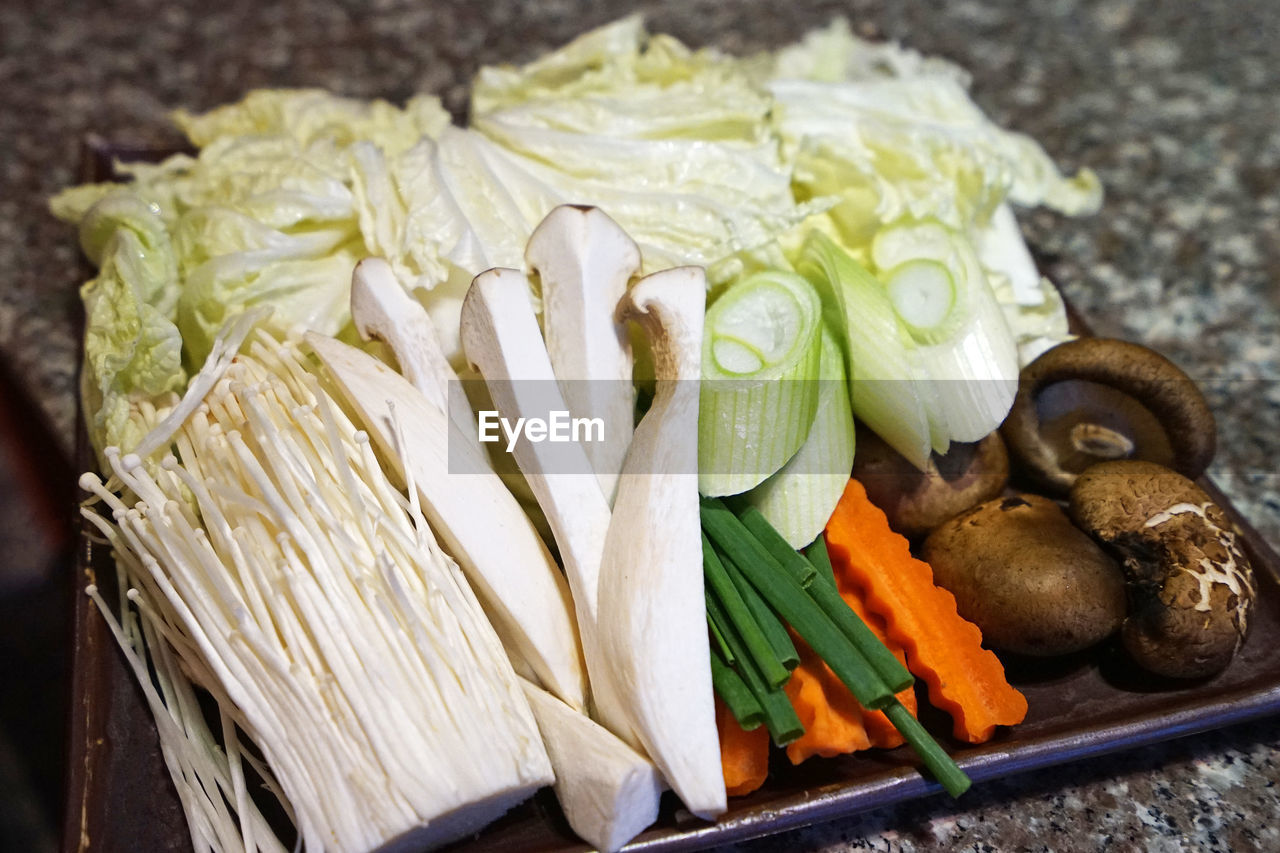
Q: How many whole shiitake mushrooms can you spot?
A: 4